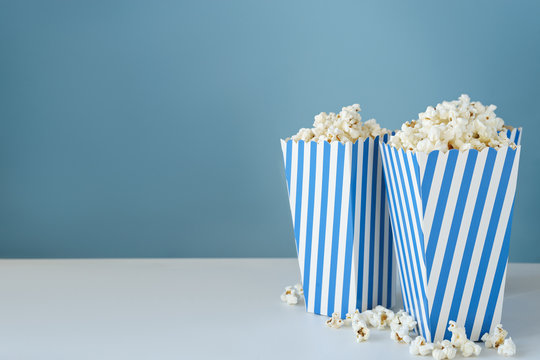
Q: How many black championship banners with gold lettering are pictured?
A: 0